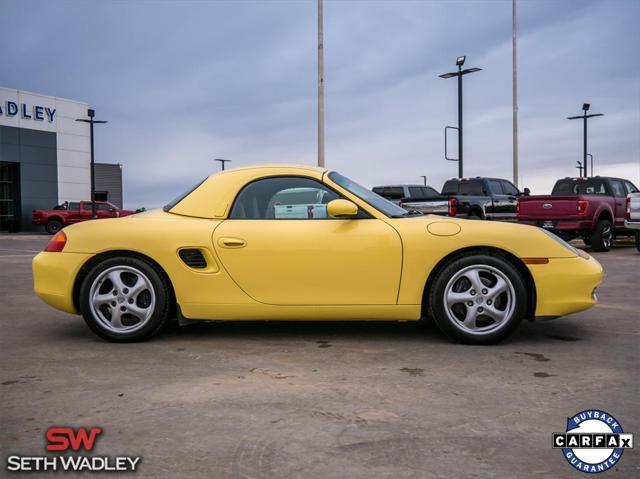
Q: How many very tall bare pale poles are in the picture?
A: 2